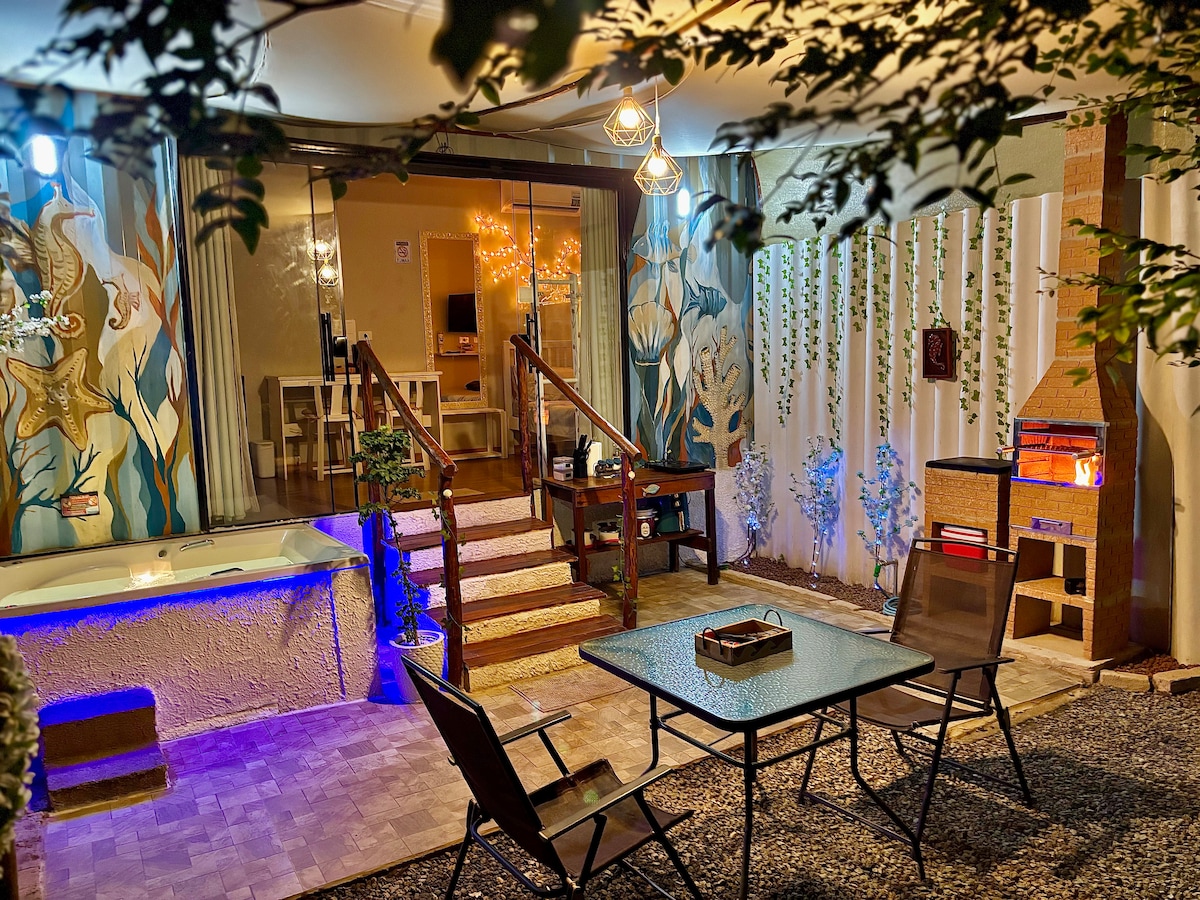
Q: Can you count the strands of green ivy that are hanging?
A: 10